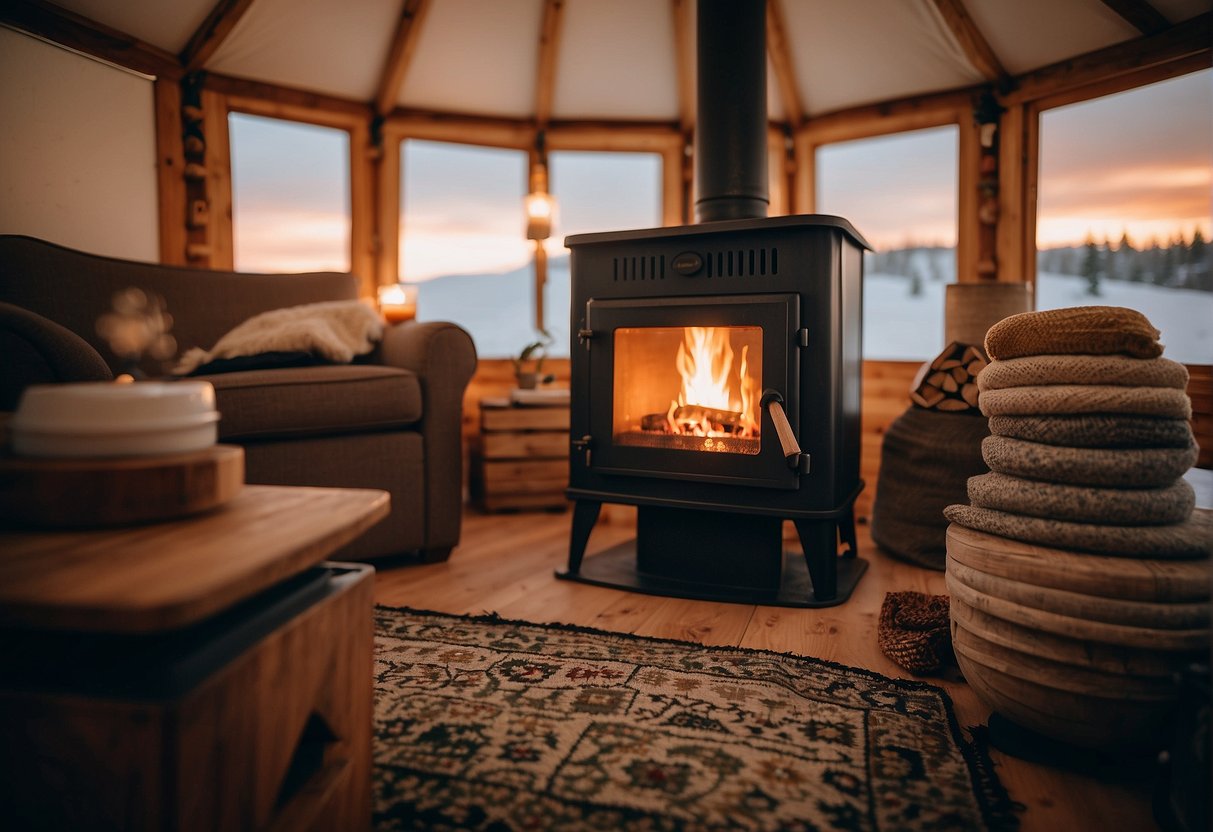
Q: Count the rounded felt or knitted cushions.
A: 7